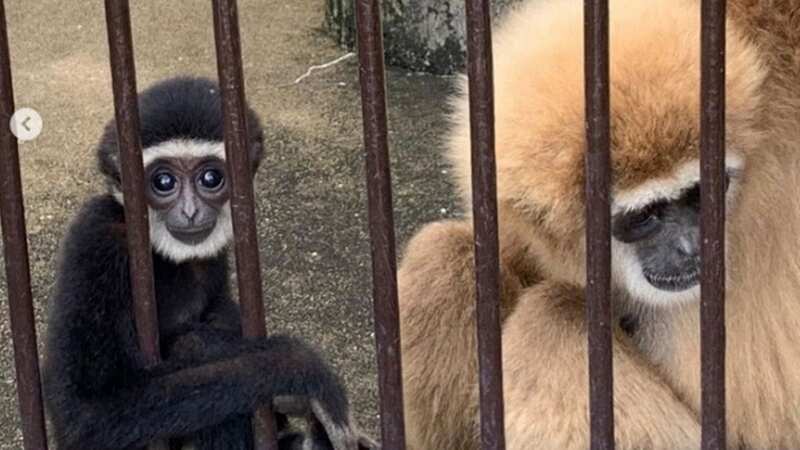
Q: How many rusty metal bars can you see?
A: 7